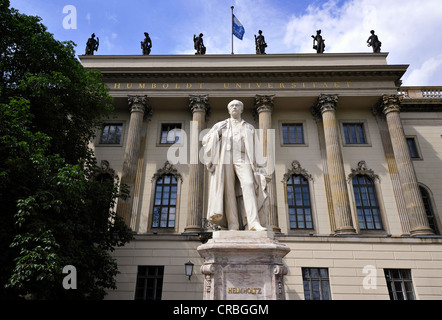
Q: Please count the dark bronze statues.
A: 6